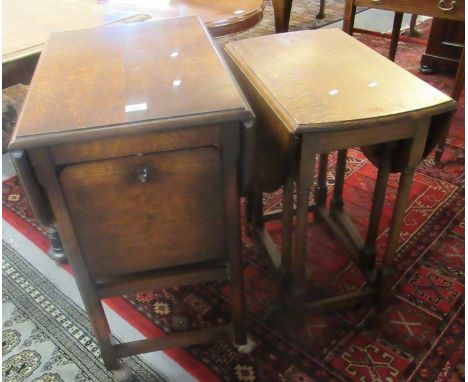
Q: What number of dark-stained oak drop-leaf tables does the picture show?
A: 2